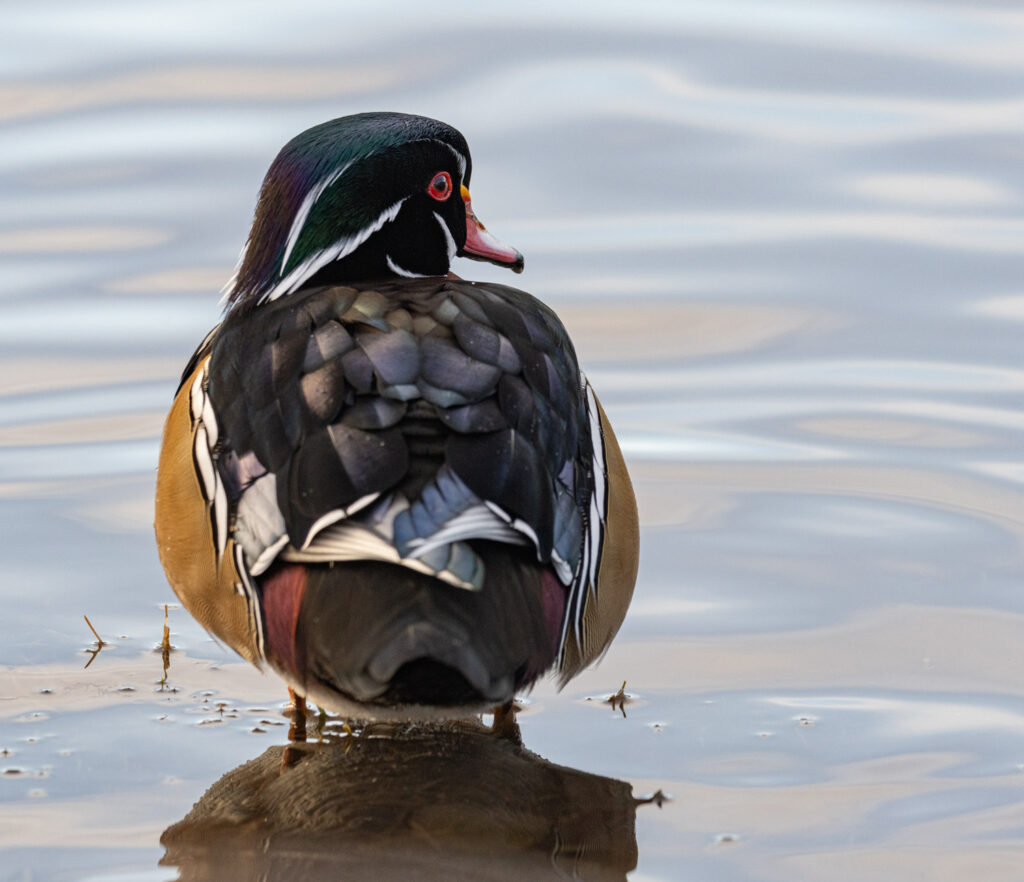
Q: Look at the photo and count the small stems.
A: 3